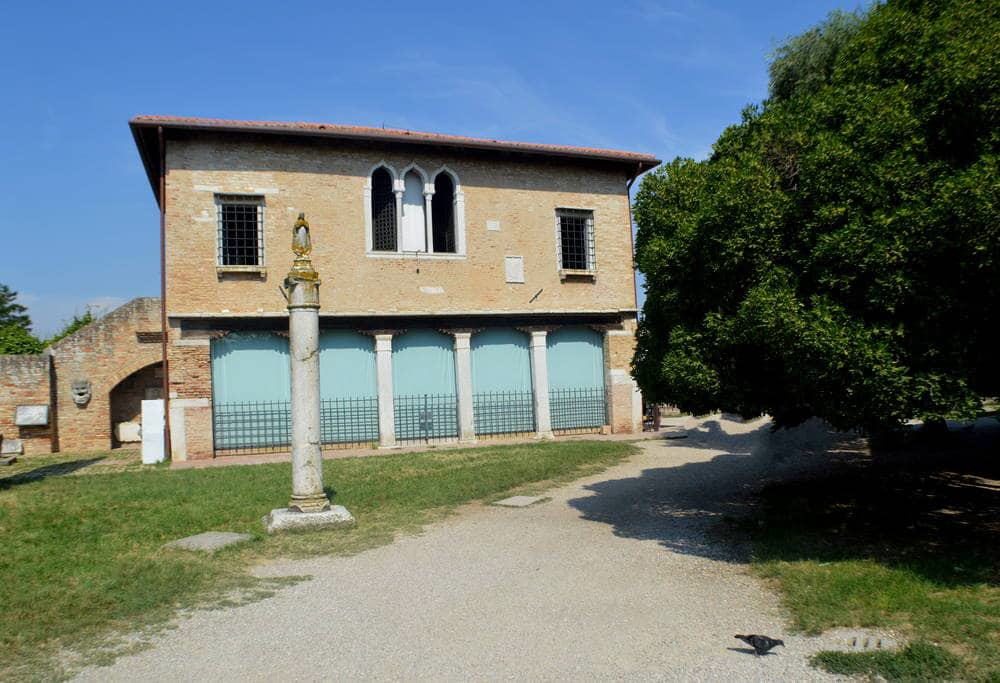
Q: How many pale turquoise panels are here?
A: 5